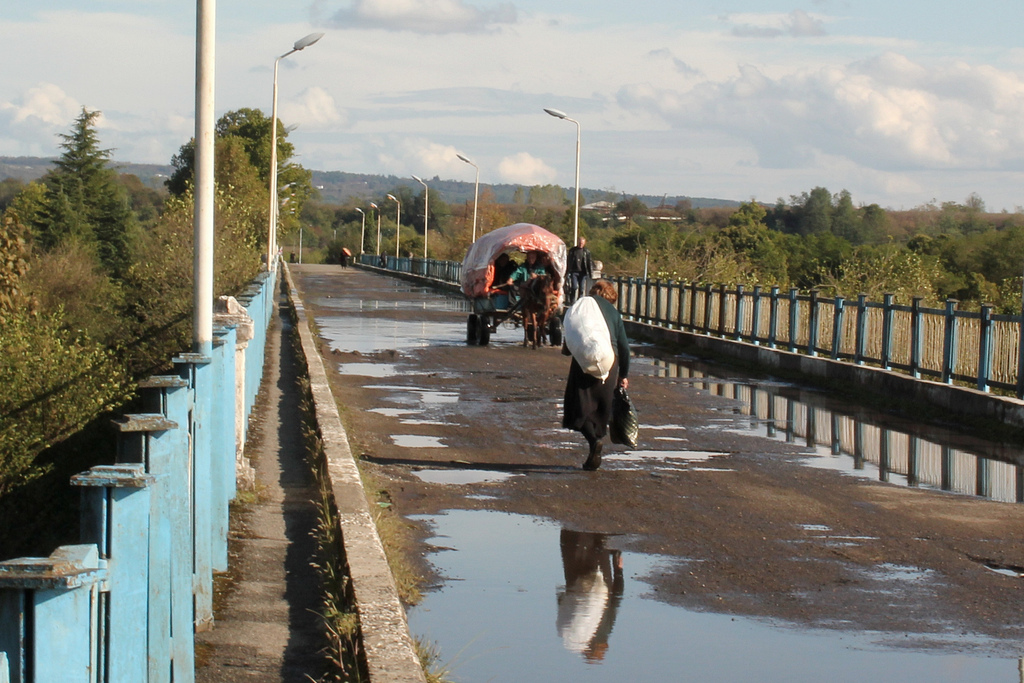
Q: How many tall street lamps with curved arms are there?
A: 7